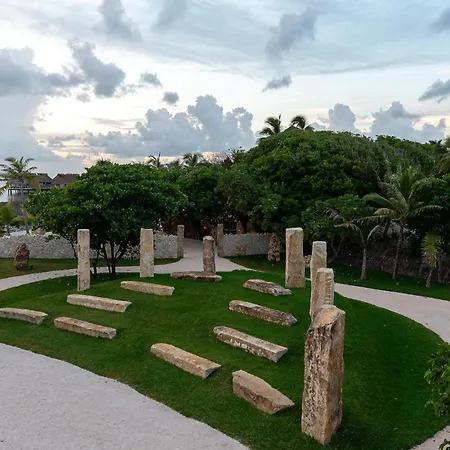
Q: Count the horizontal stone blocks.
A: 10